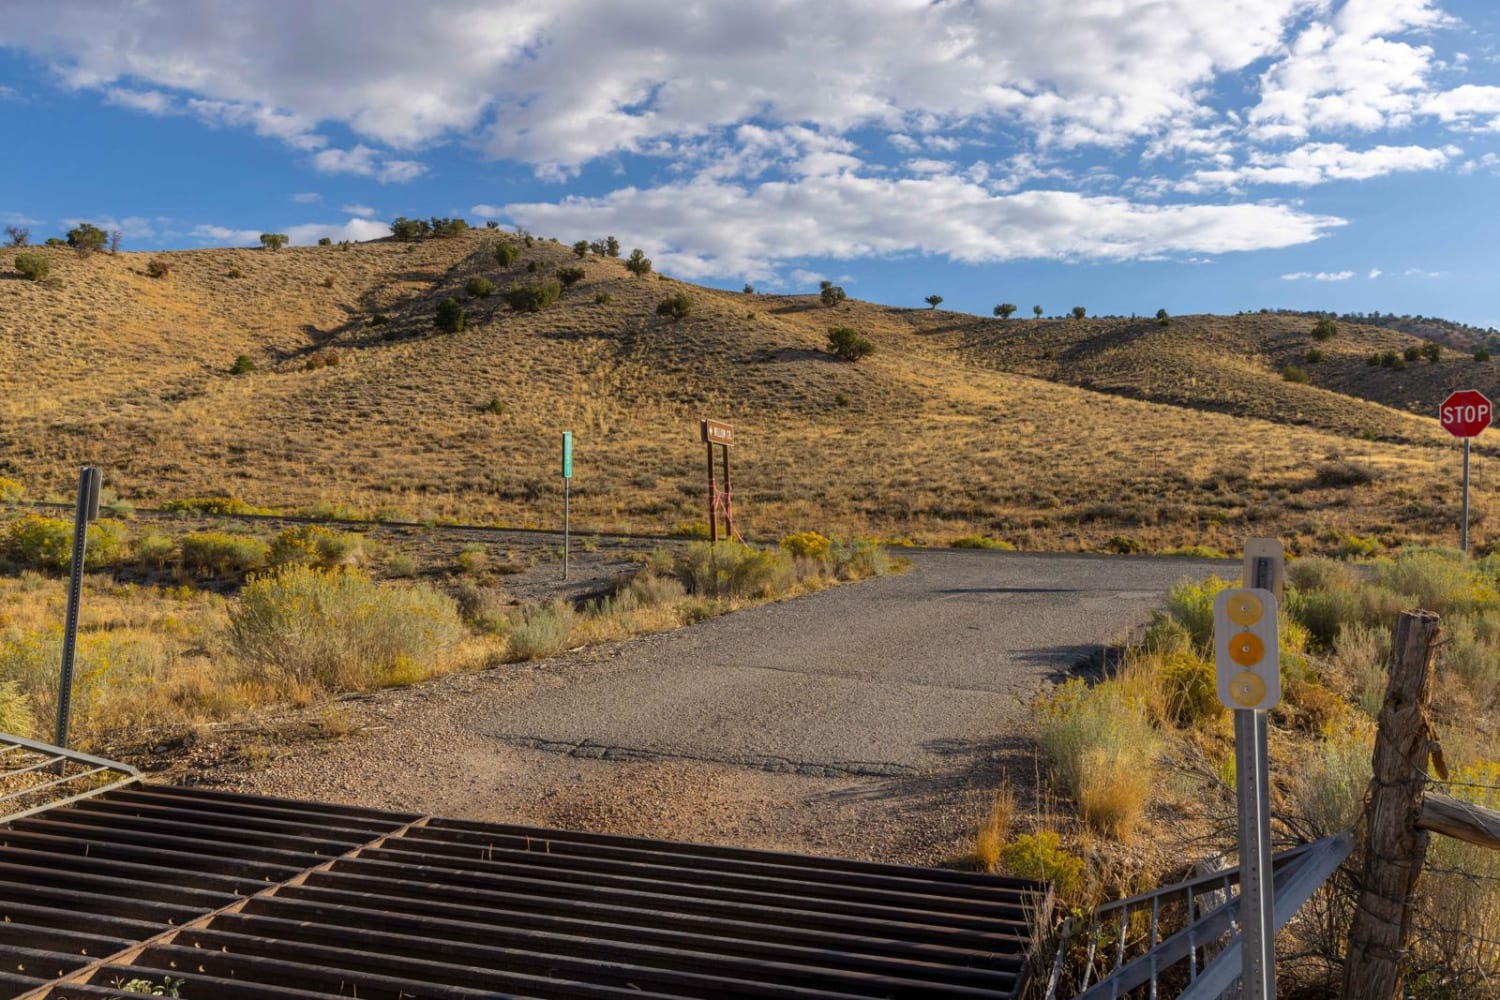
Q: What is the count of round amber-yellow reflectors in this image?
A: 3